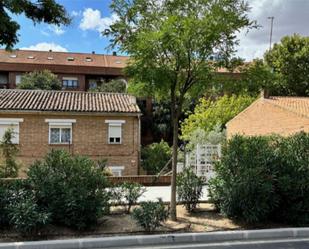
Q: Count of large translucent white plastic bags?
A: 0